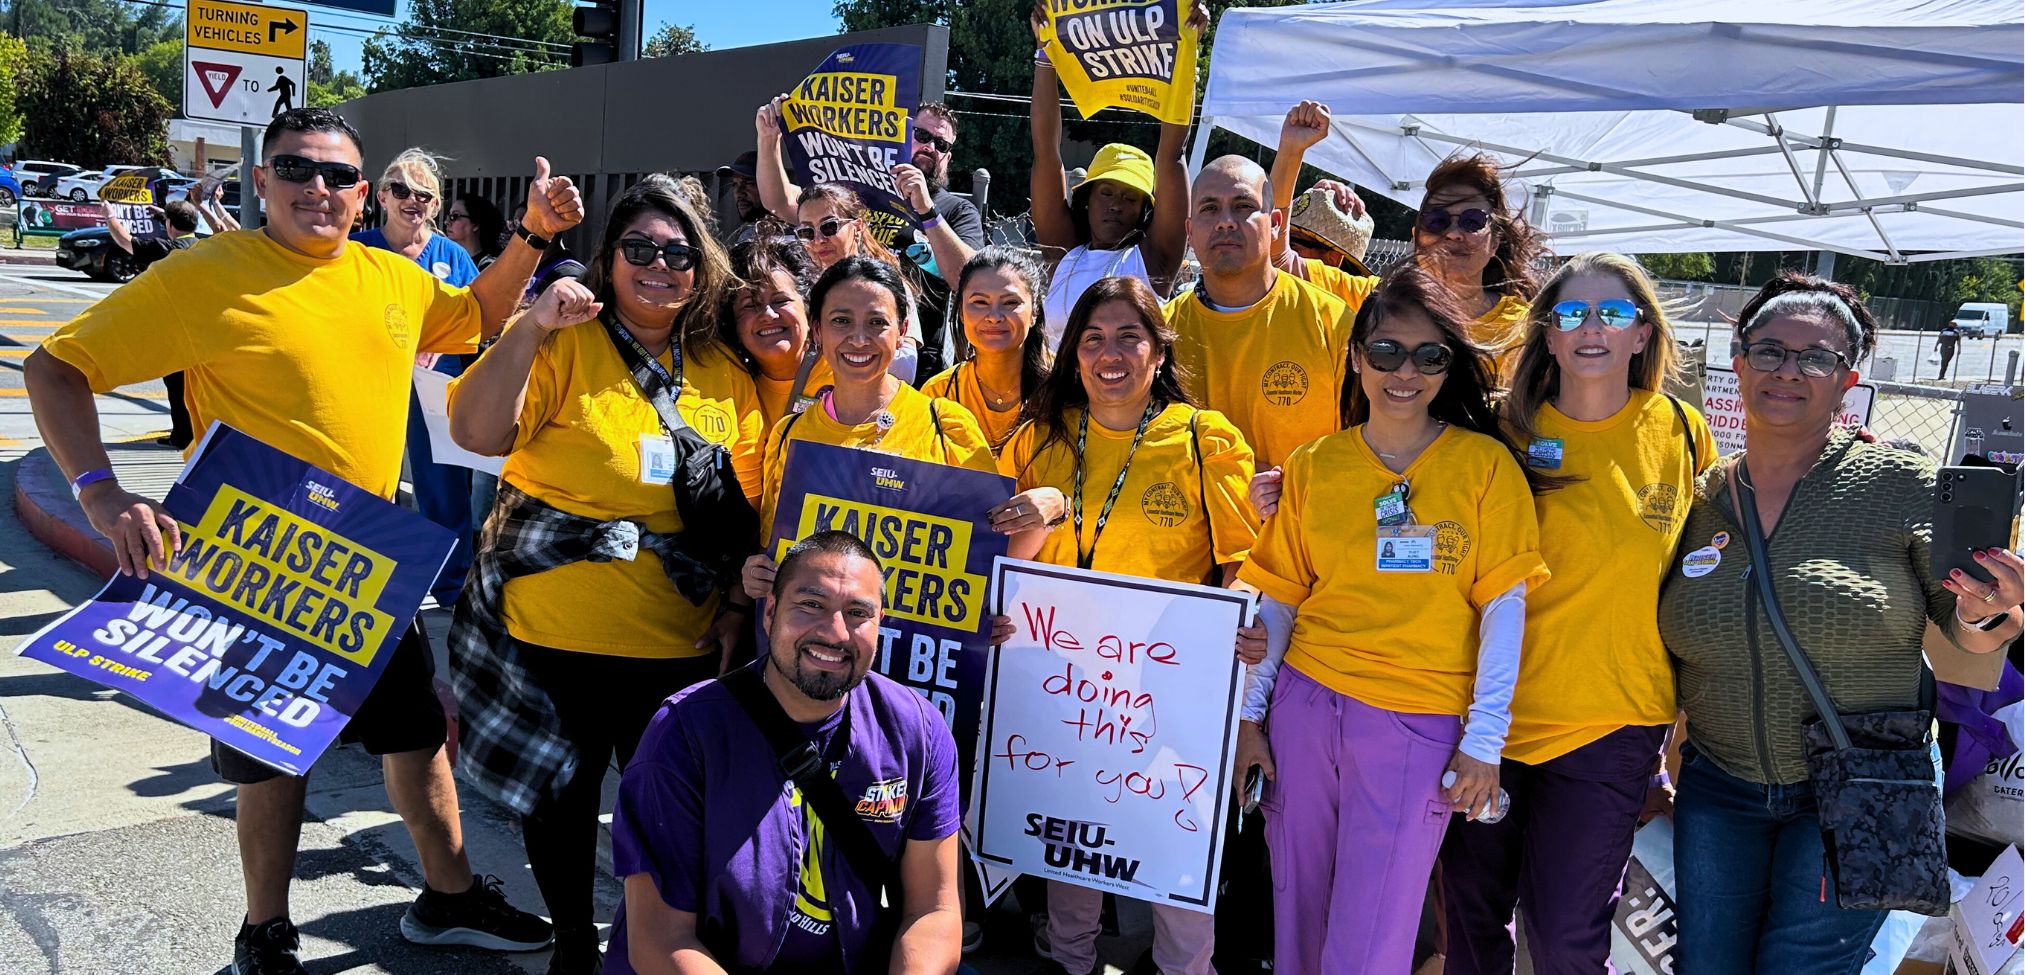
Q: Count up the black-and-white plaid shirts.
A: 1